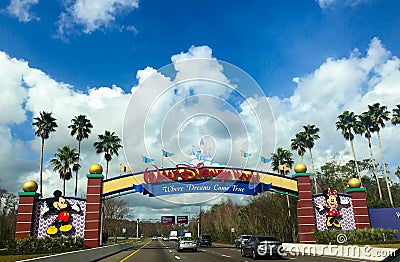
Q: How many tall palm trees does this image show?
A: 11